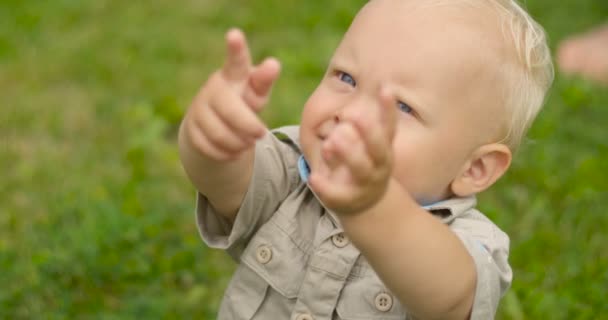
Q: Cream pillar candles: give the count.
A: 0